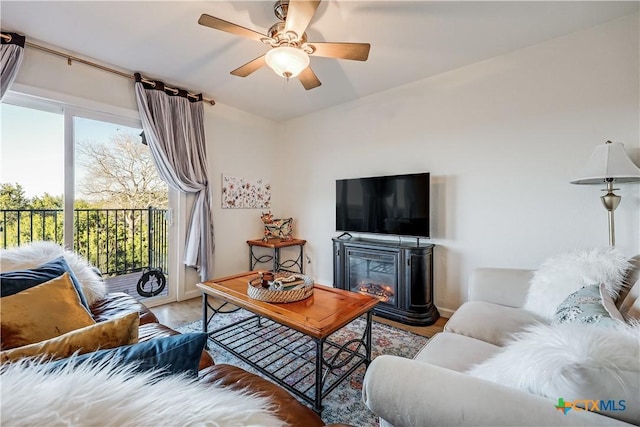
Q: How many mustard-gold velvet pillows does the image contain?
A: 2